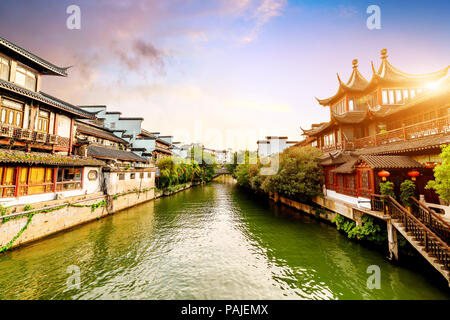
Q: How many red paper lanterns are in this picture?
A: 2